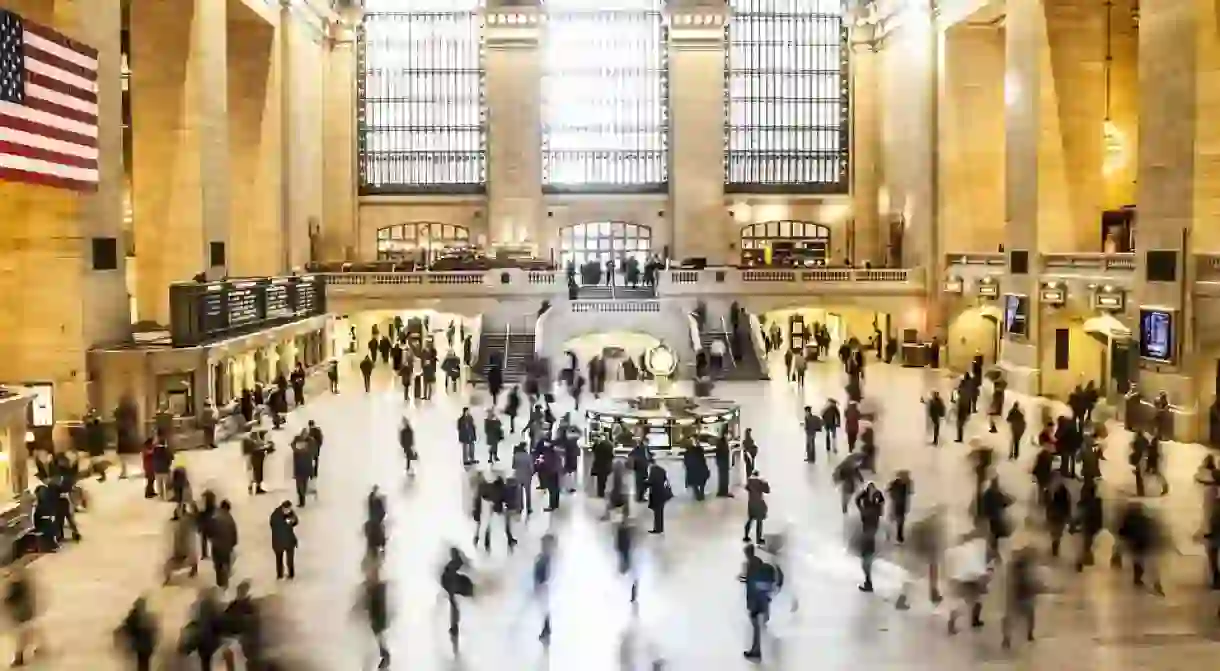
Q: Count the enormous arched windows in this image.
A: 3